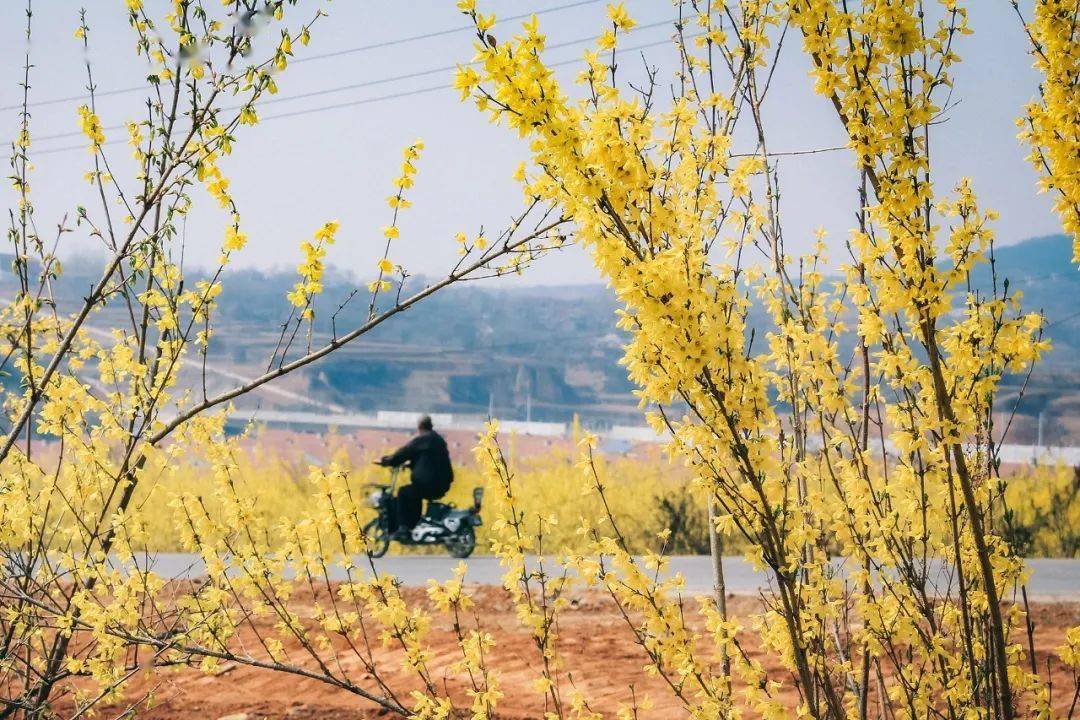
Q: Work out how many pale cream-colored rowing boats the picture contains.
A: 0